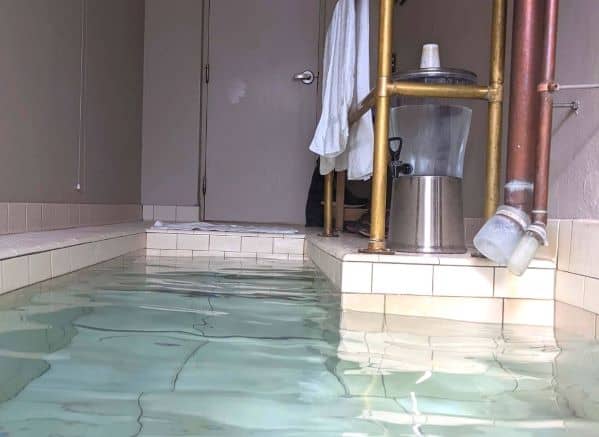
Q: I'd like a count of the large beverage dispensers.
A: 1